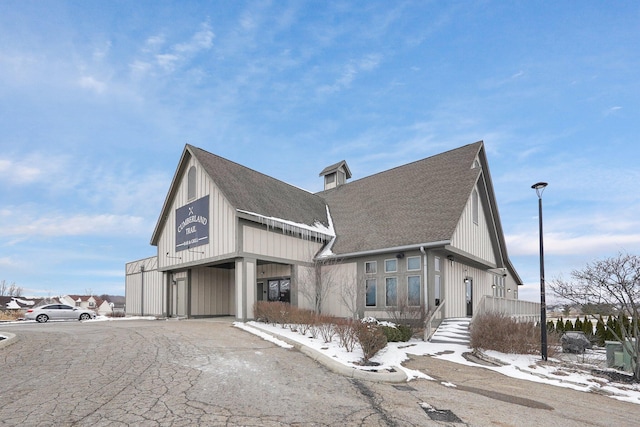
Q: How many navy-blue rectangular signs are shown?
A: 1